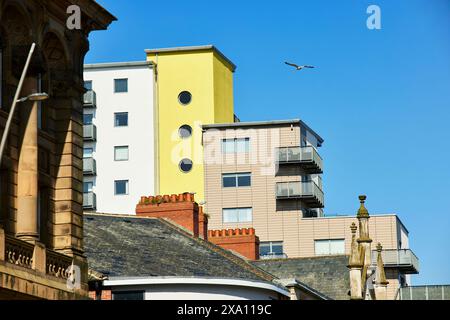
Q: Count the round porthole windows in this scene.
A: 3